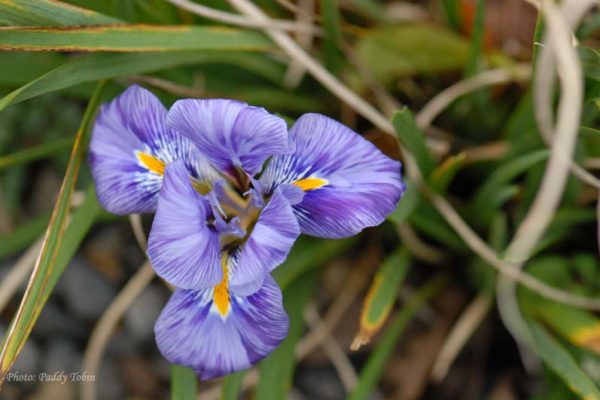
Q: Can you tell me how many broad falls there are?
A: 3